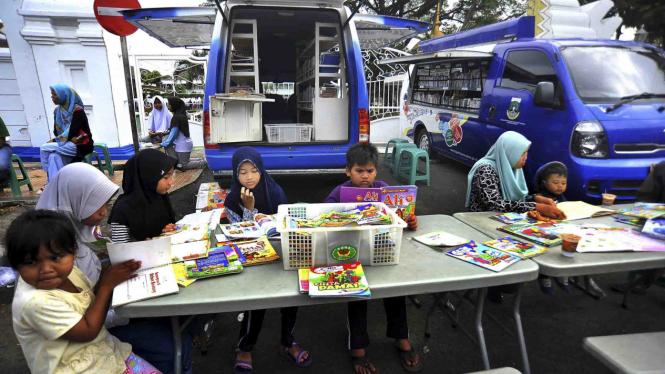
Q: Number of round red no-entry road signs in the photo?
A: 1